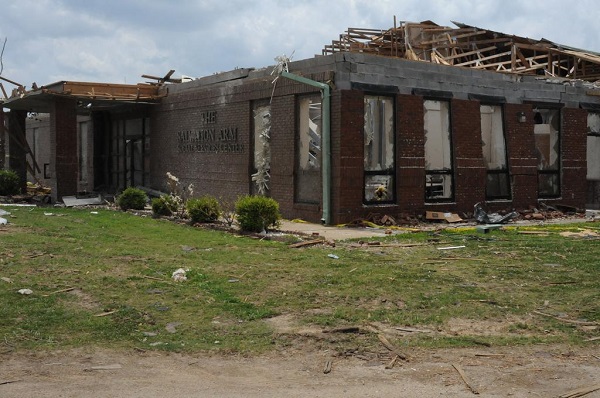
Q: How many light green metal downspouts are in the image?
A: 1